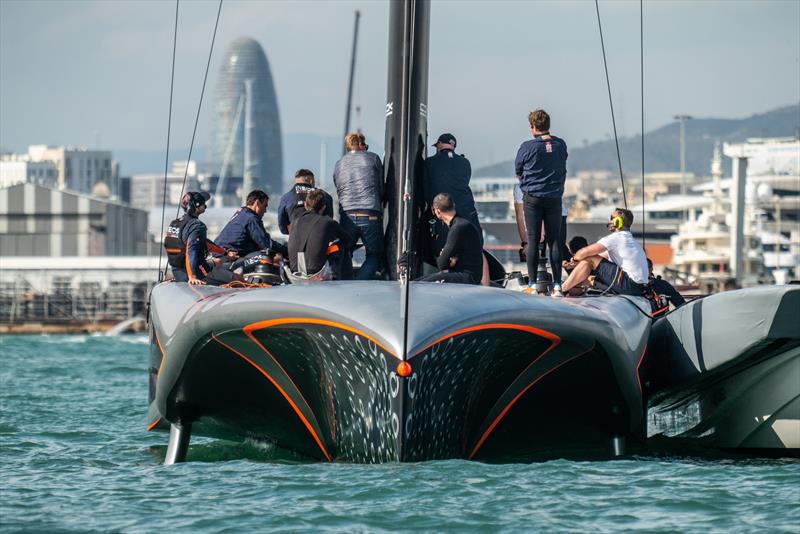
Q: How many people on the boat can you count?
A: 12